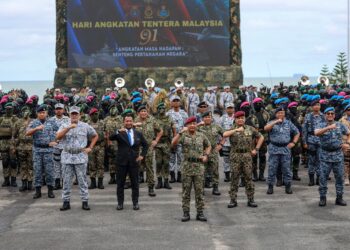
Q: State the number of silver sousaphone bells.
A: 5